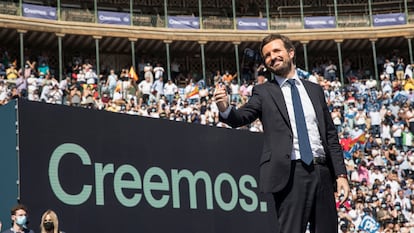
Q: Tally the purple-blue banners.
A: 6